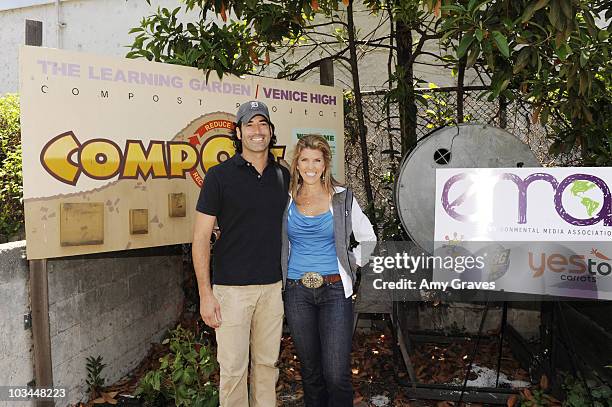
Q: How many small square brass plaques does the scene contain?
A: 3